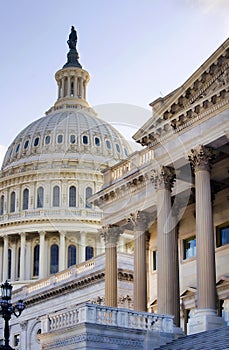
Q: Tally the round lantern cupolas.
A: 1